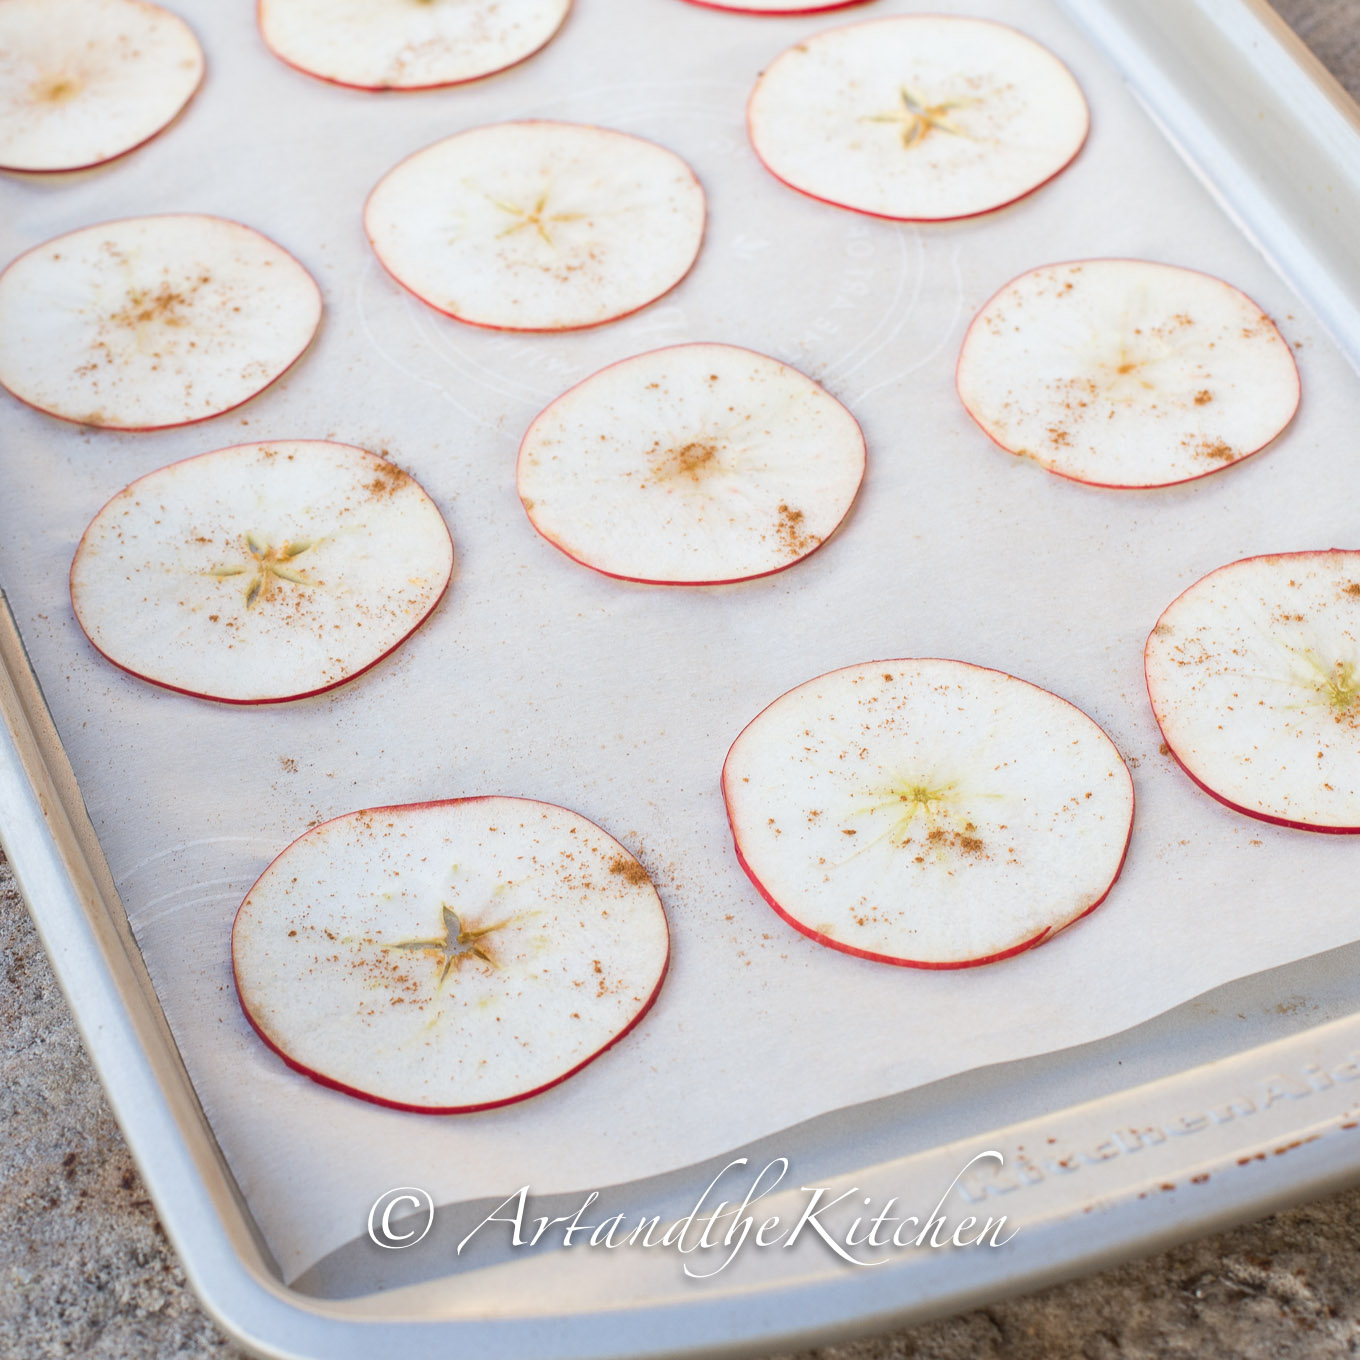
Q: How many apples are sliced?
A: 12